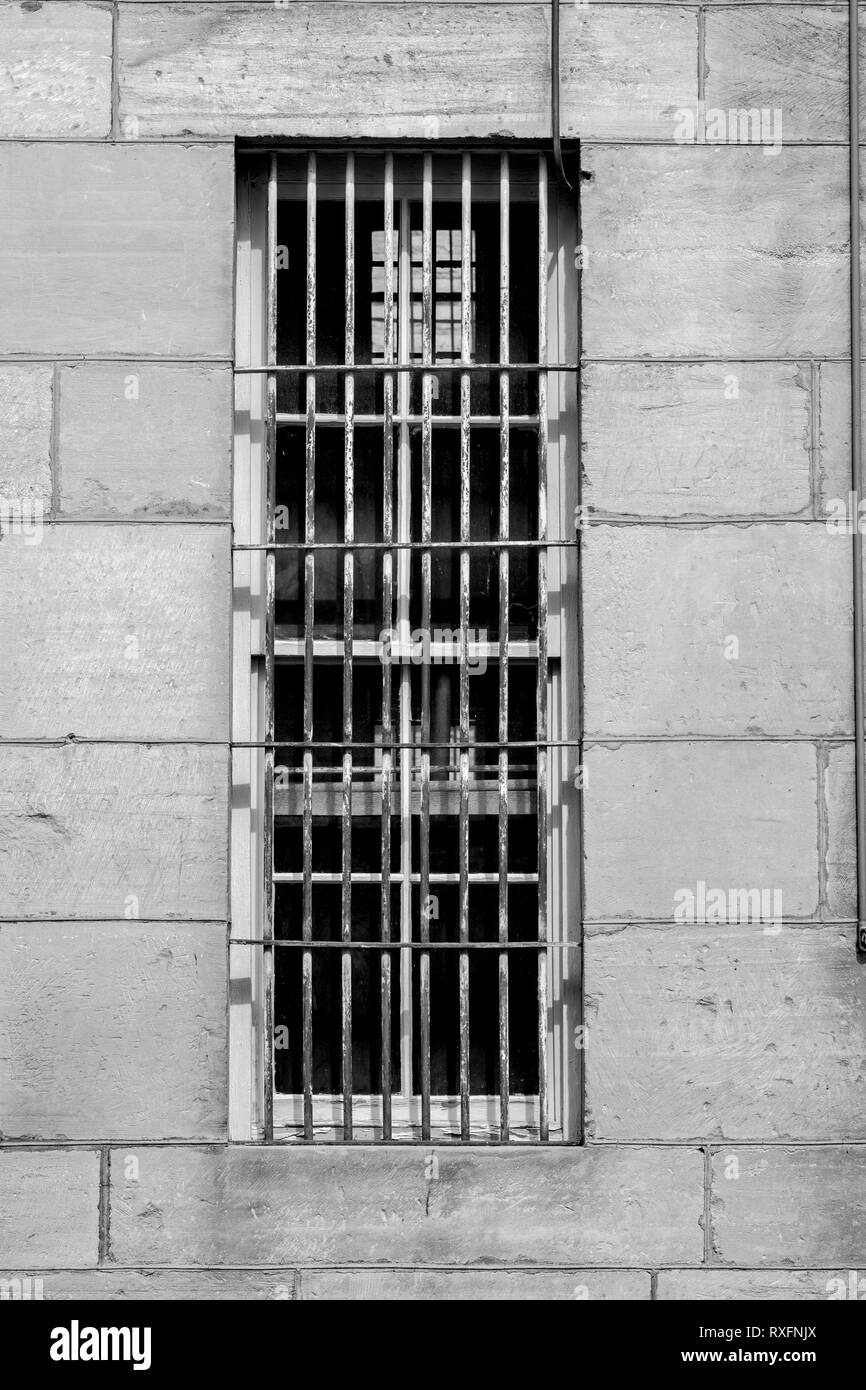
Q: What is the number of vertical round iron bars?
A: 8